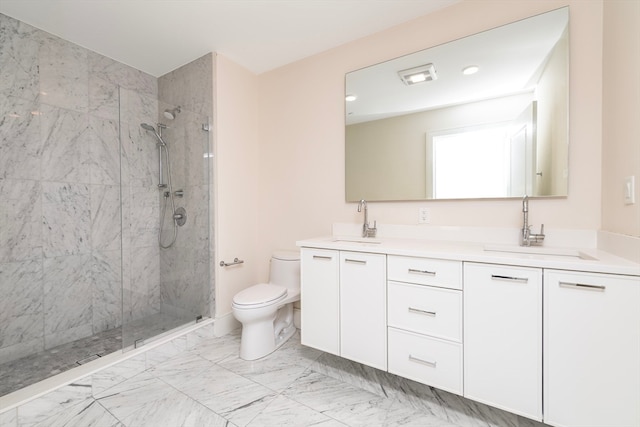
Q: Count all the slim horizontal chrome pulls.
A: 7